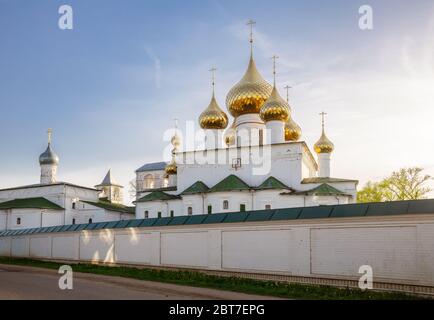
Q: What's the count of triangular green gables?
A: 5